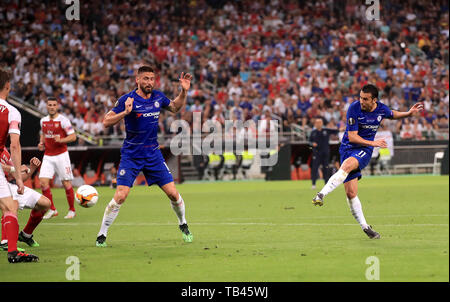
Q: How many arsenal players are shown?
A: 3